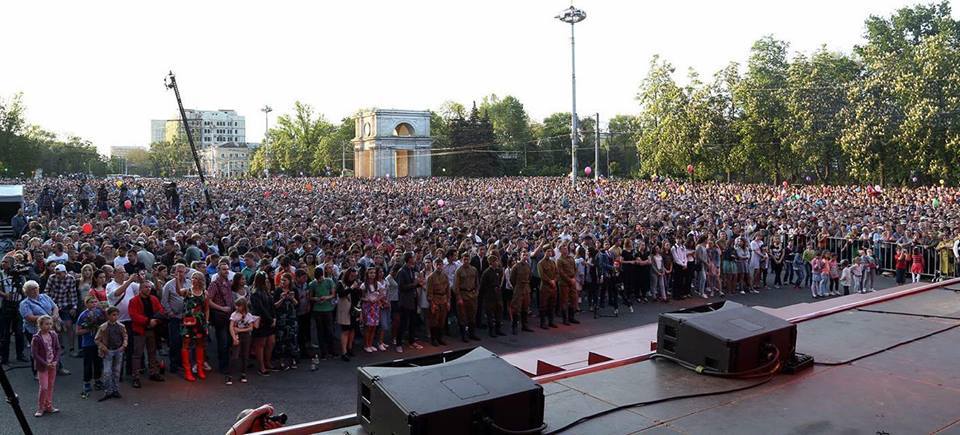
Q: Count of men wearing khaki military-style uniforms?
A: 6